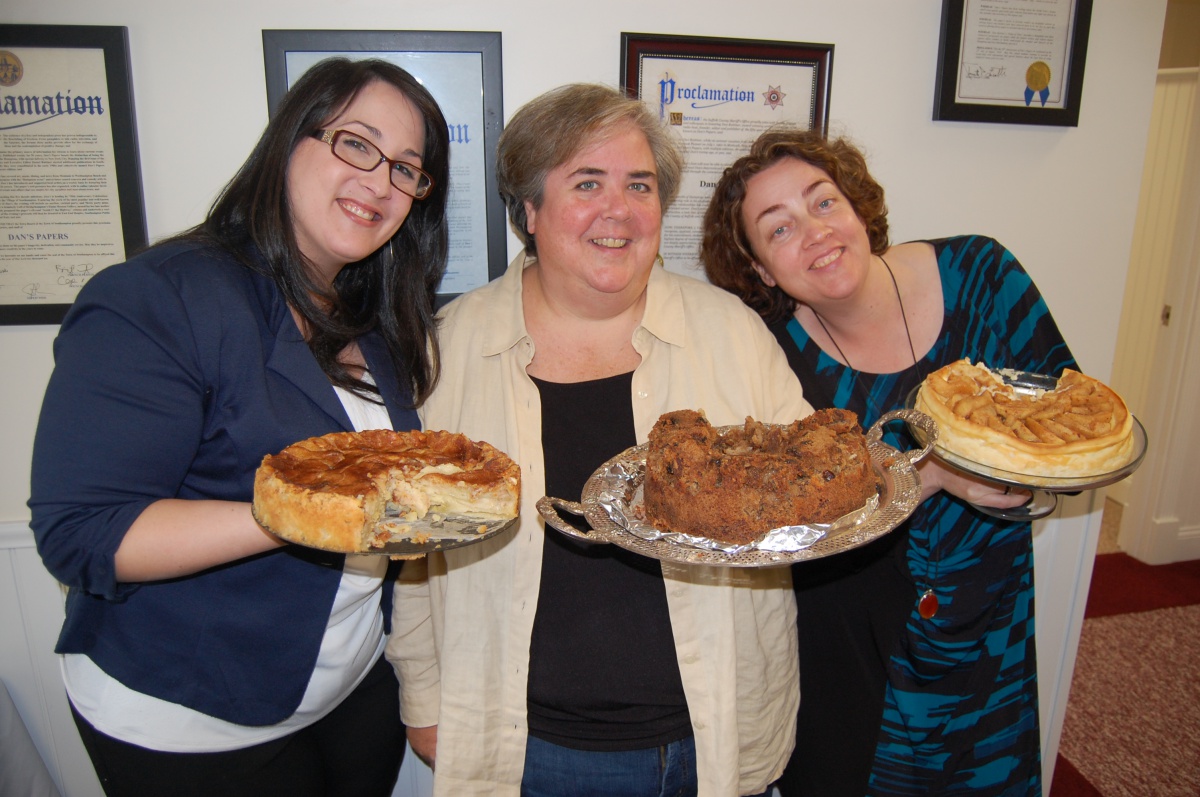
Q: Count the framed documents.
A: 4